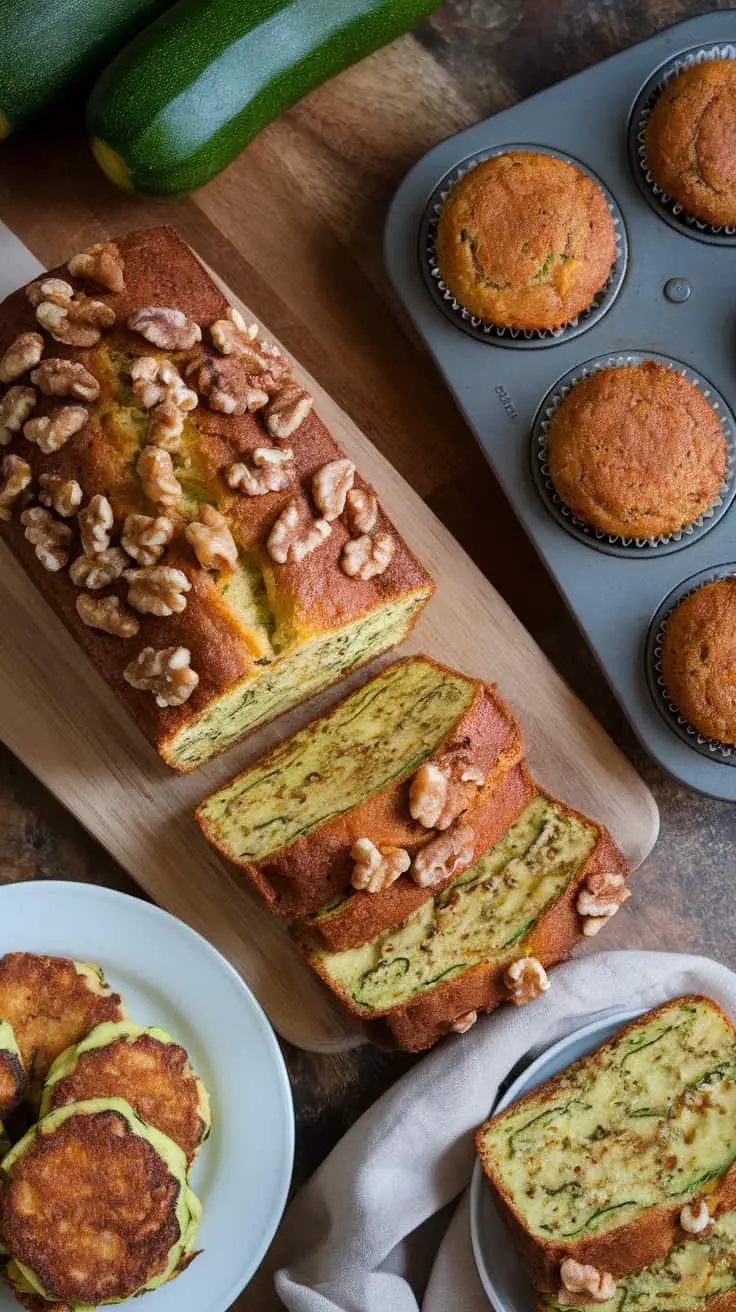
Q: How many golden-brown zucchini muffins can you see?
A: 4